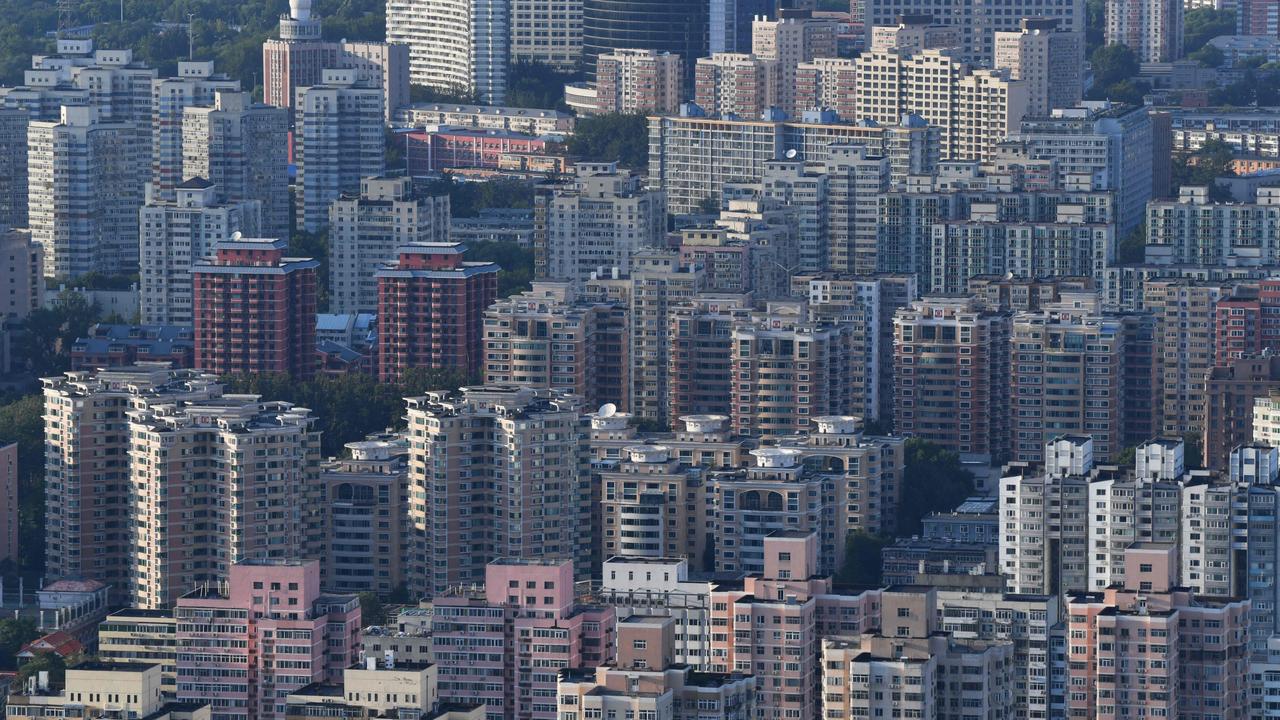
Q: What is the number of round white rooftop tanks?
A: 6